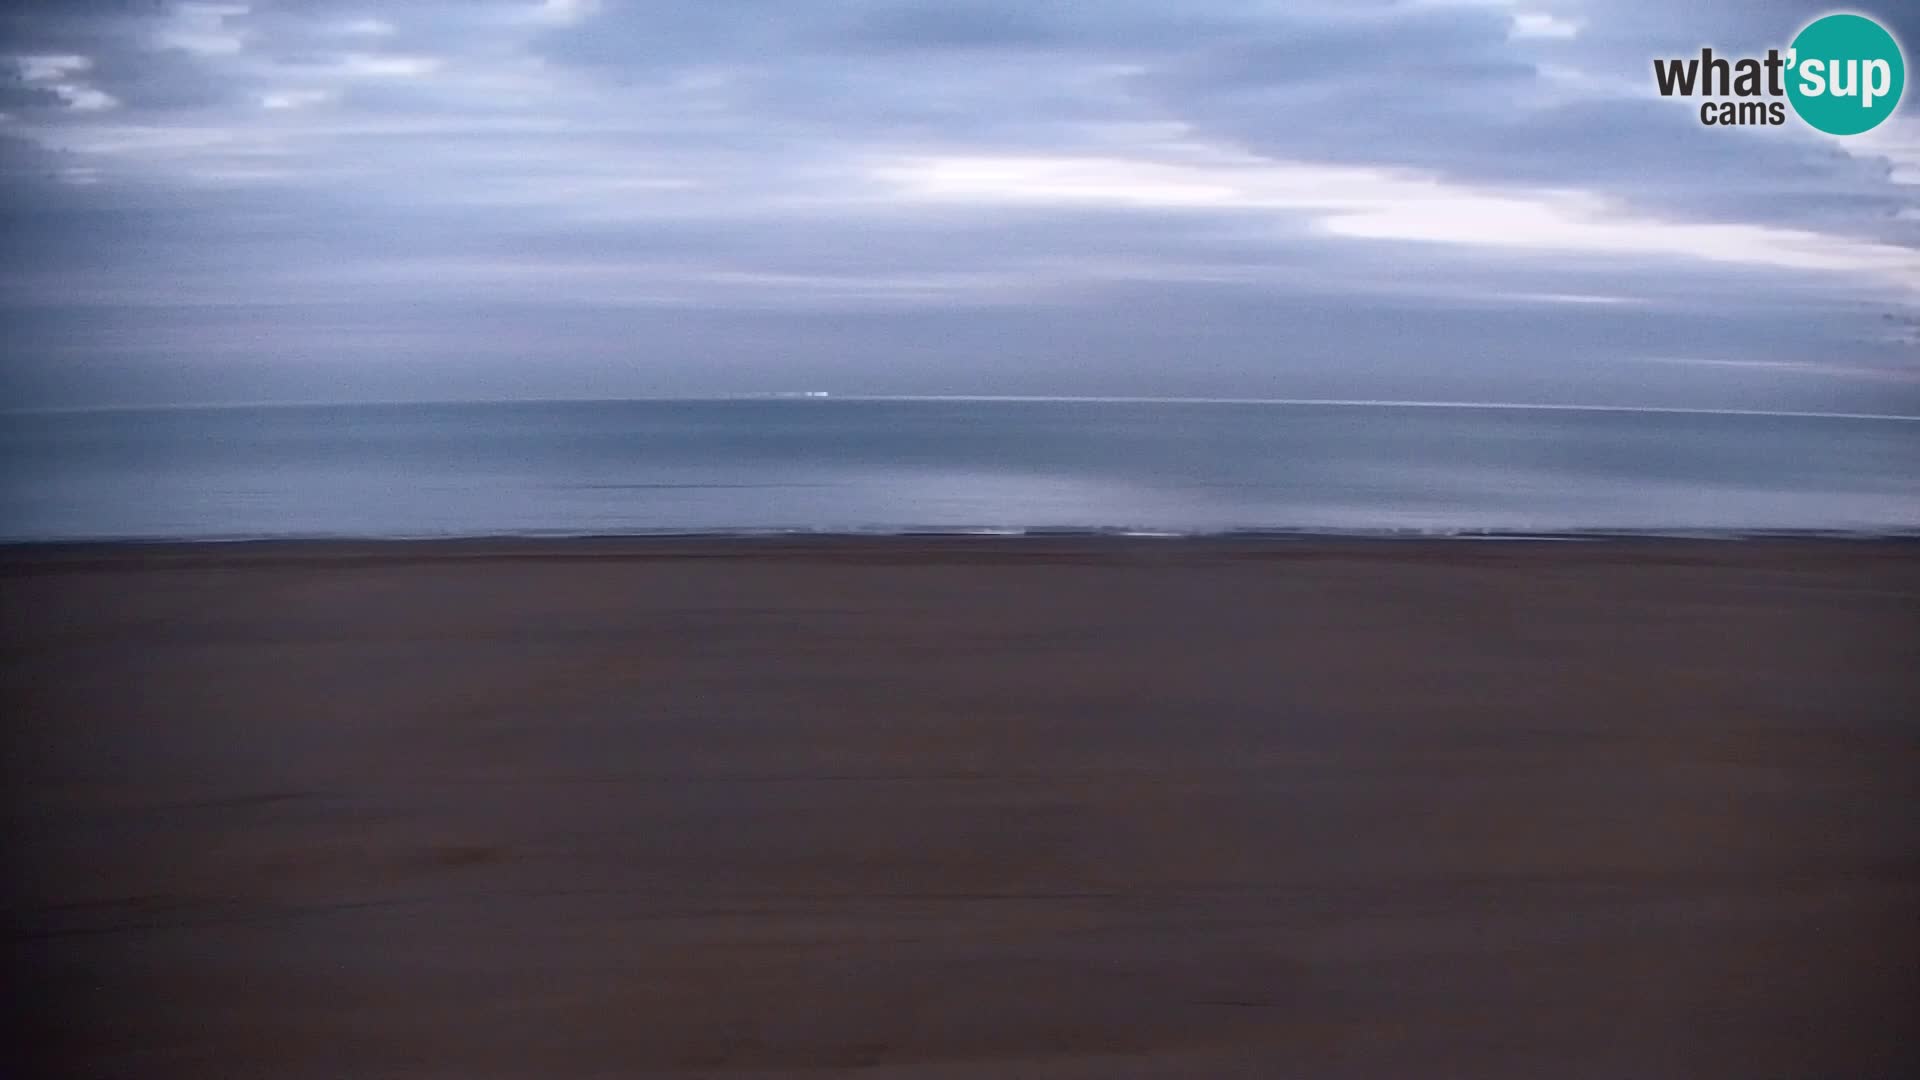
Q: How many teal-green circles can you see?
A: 1